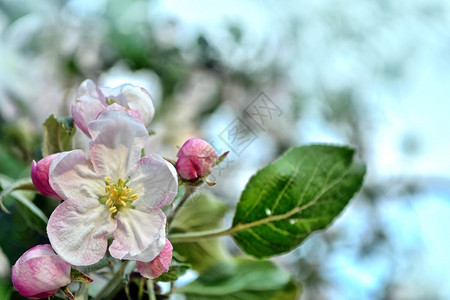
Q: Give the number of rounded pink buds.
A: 4